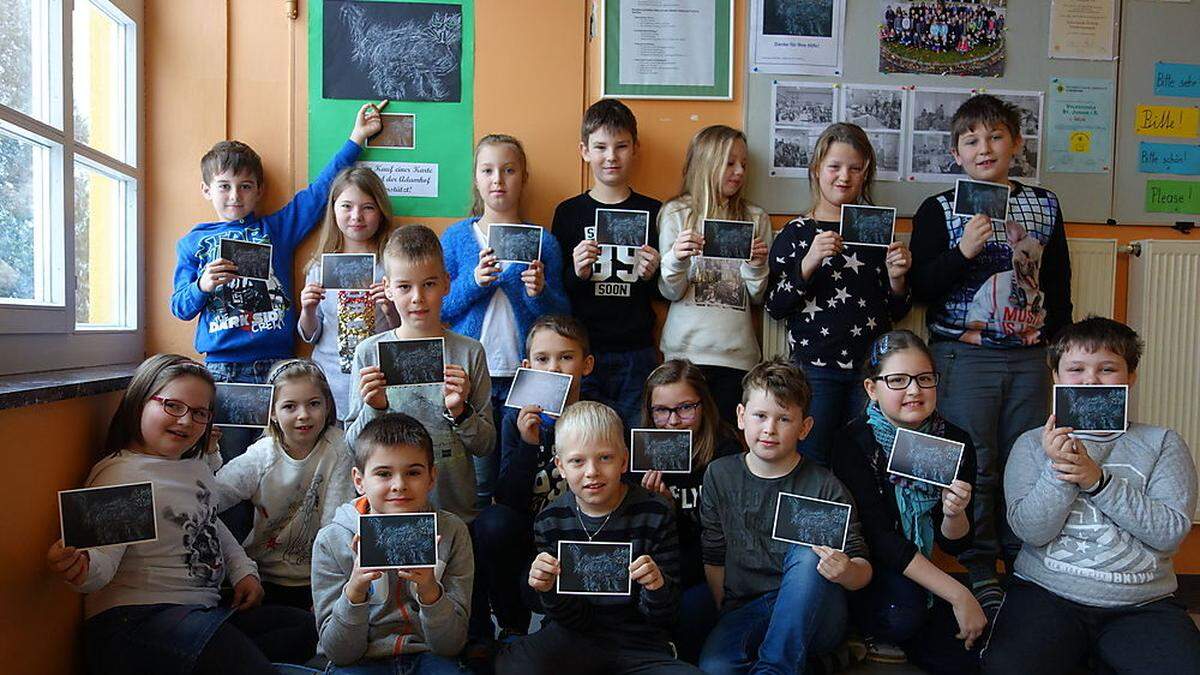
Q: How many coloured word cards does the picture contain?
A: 4